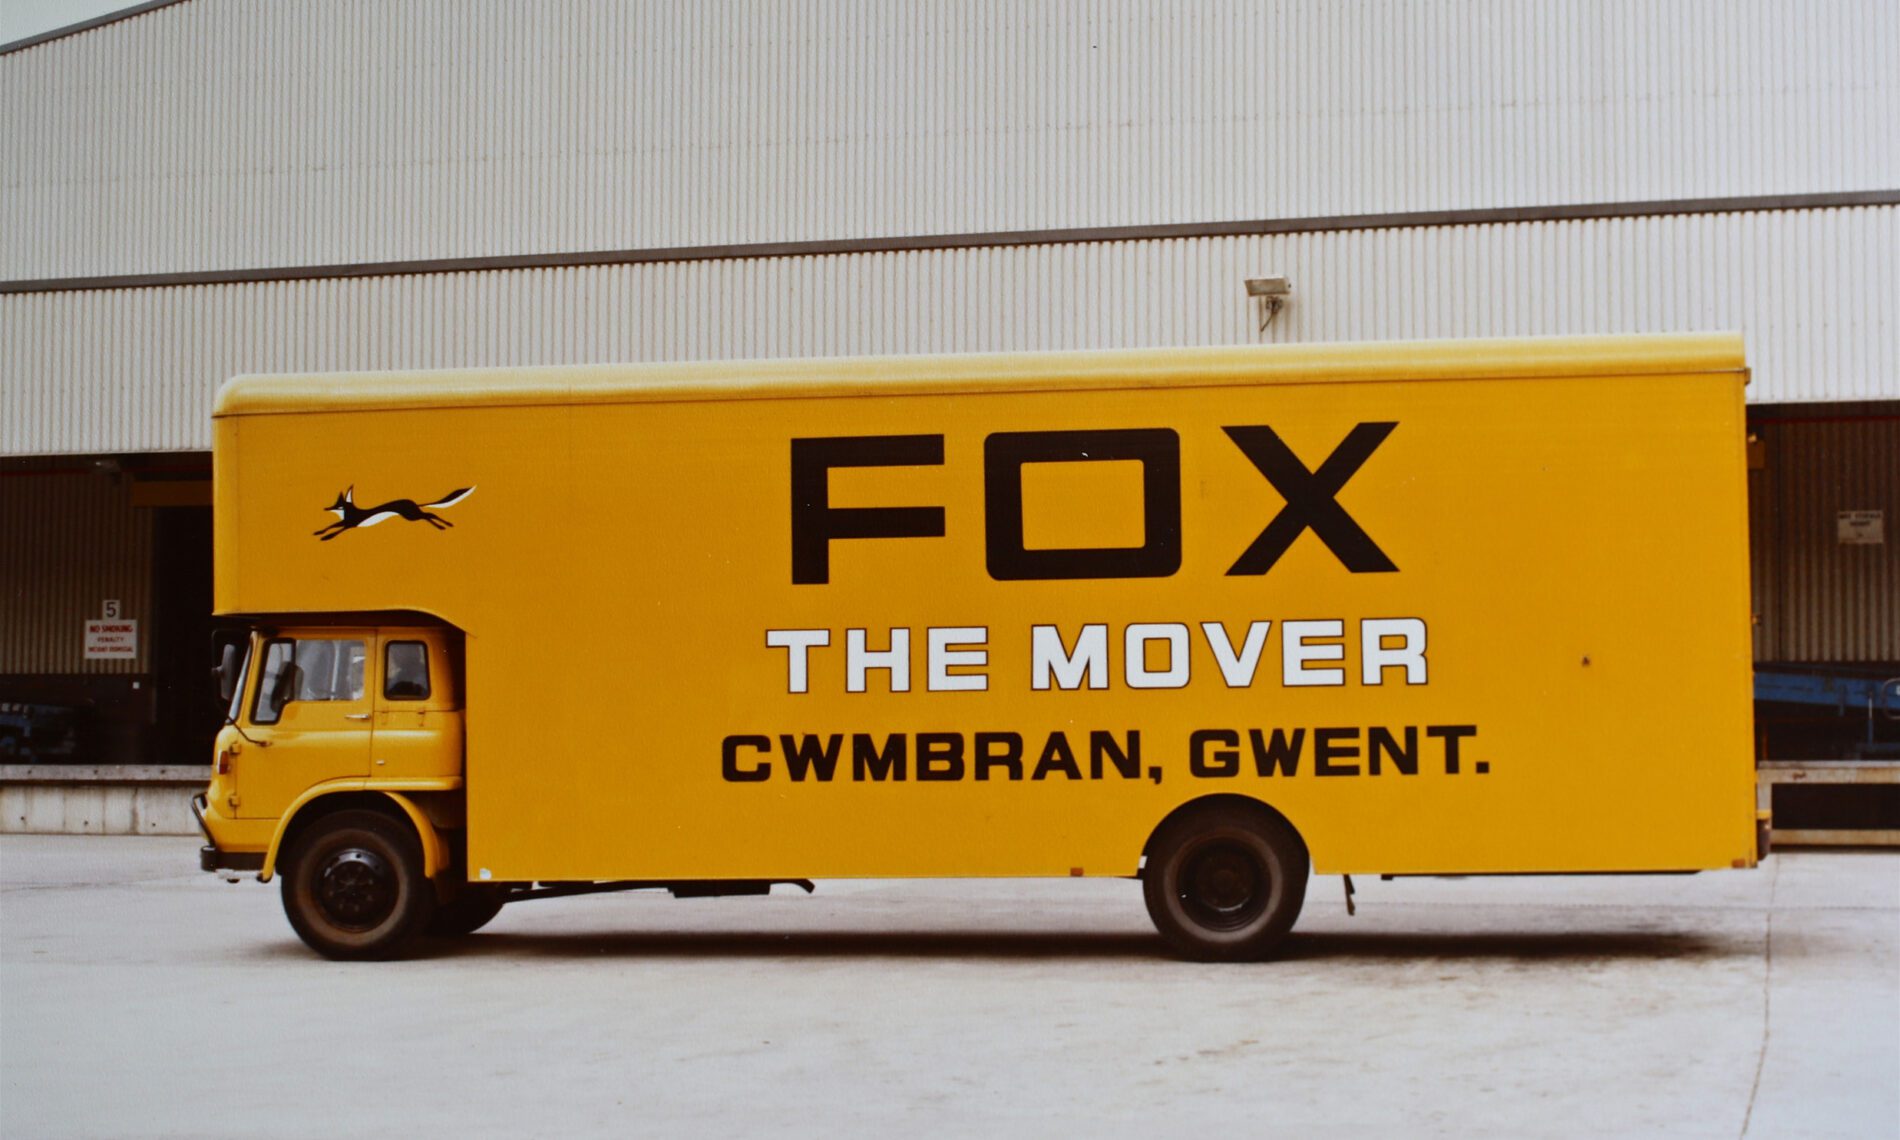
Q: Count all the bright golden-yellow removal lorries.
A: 1